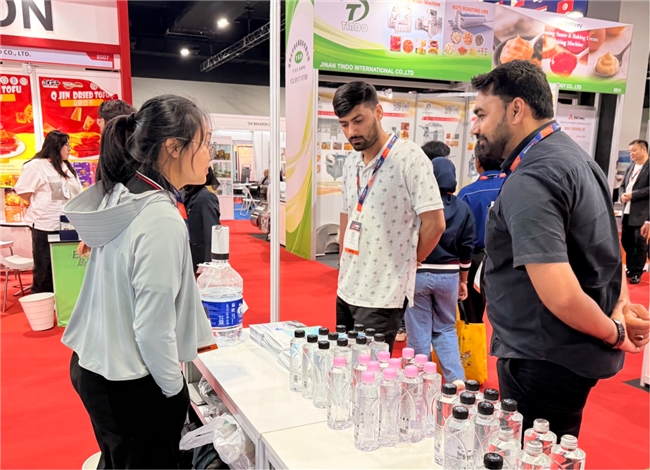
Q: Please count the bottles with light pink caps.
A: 11